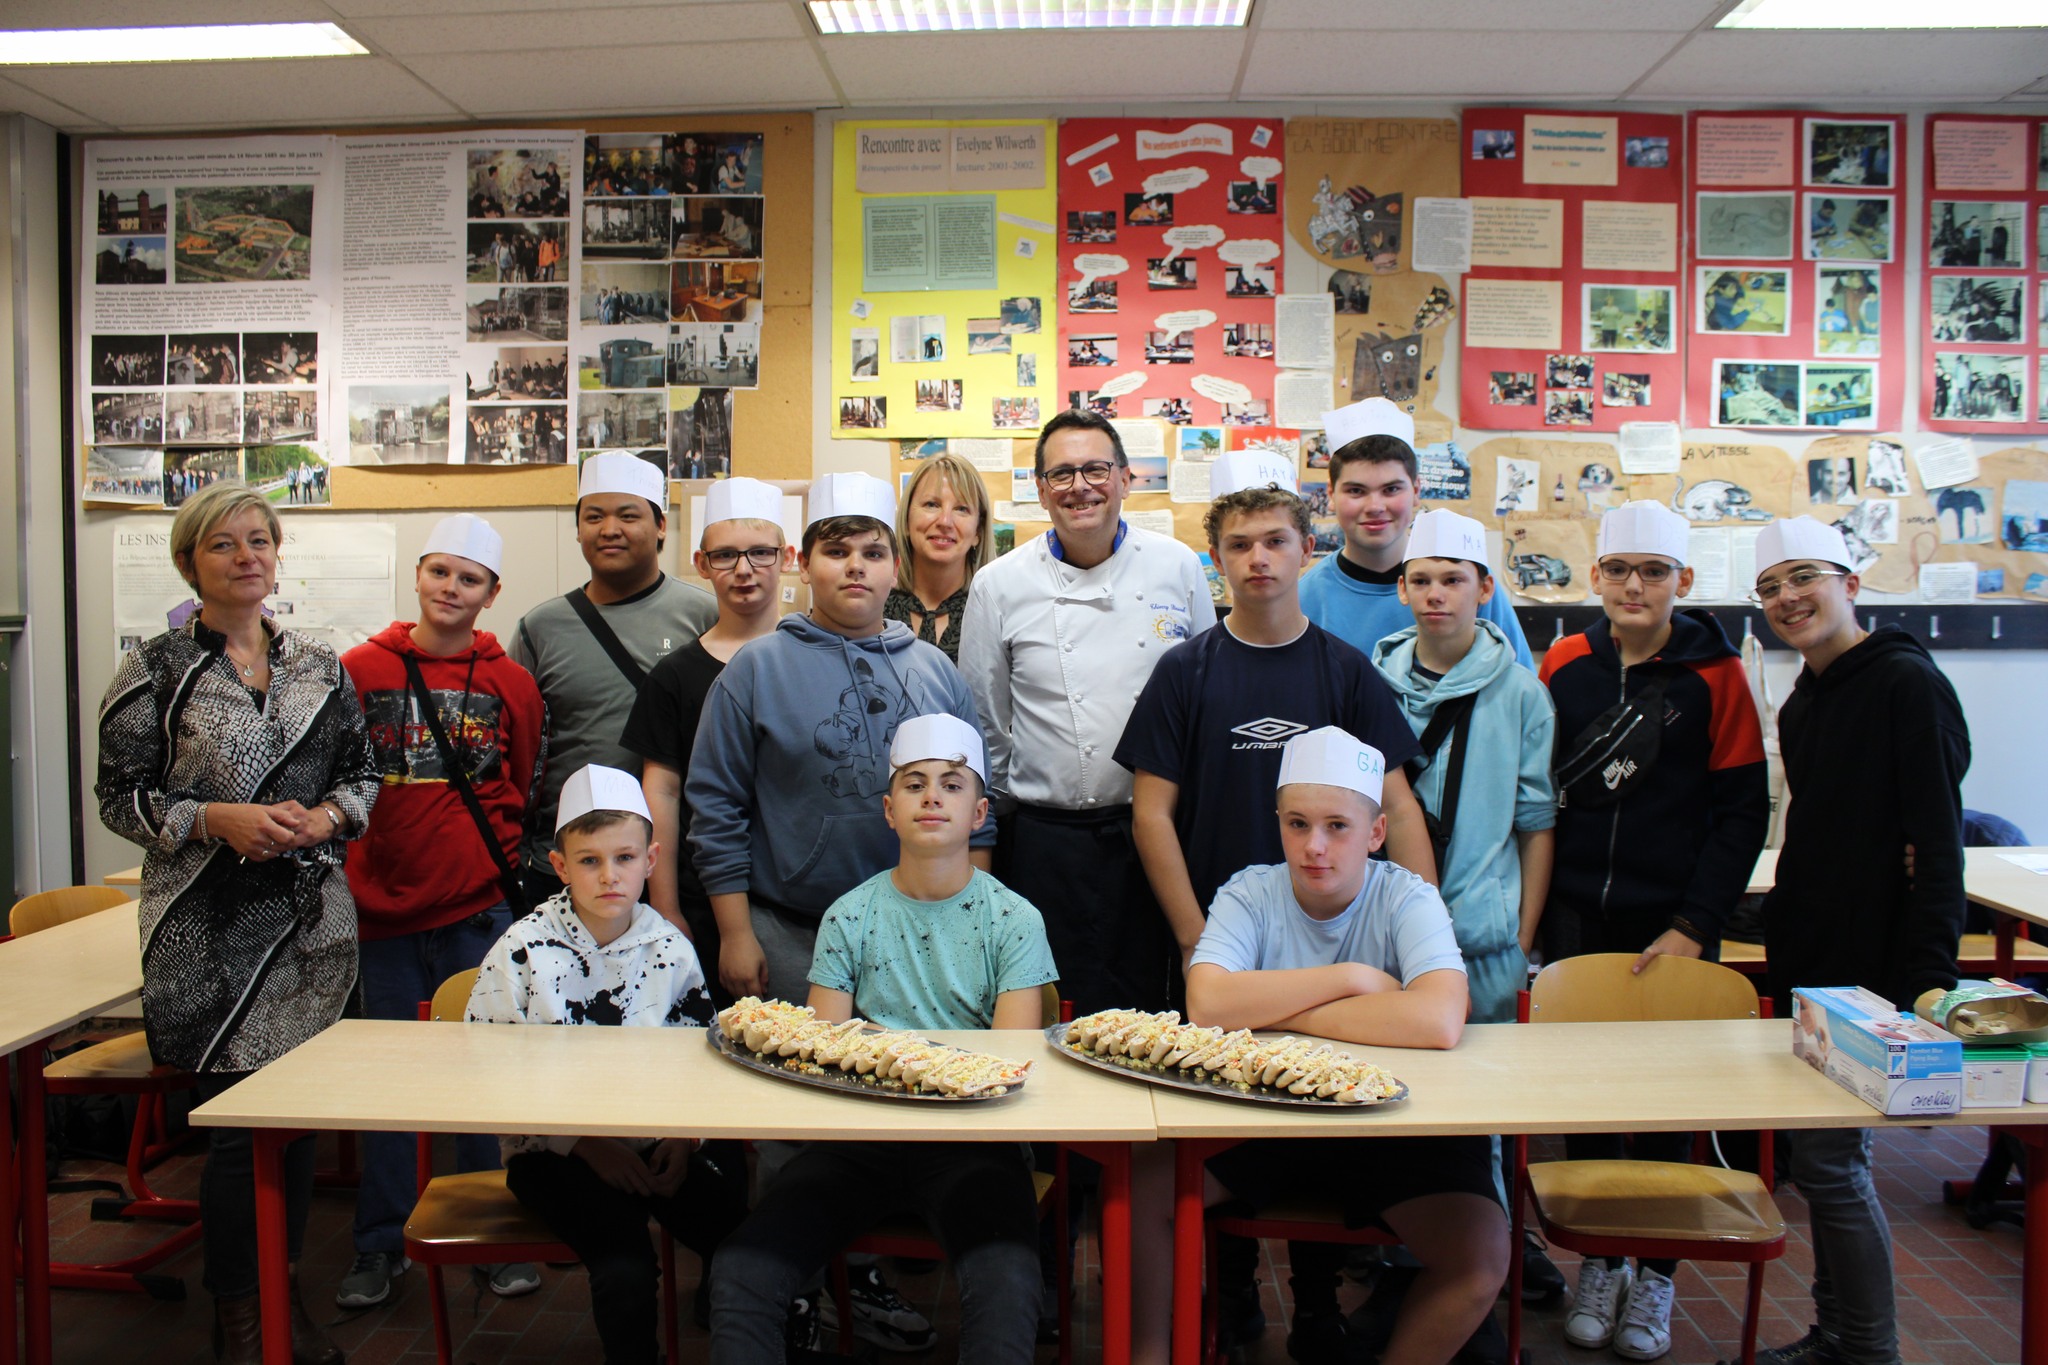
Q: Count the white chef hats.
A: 12